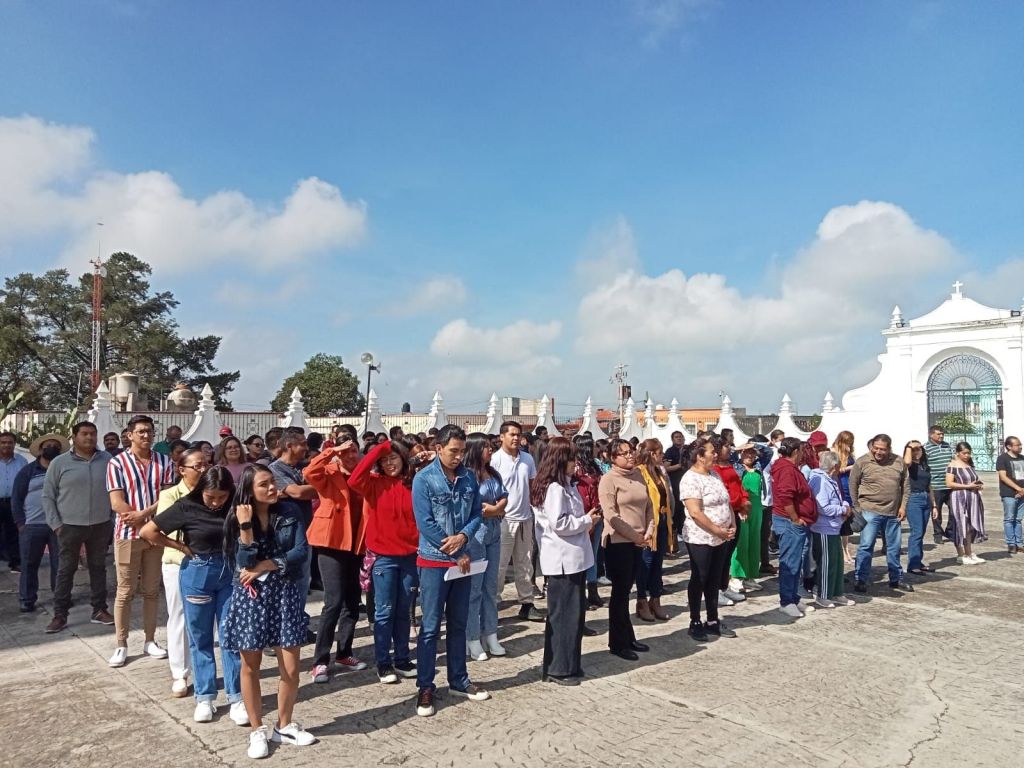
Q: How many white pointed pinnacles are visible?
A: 15